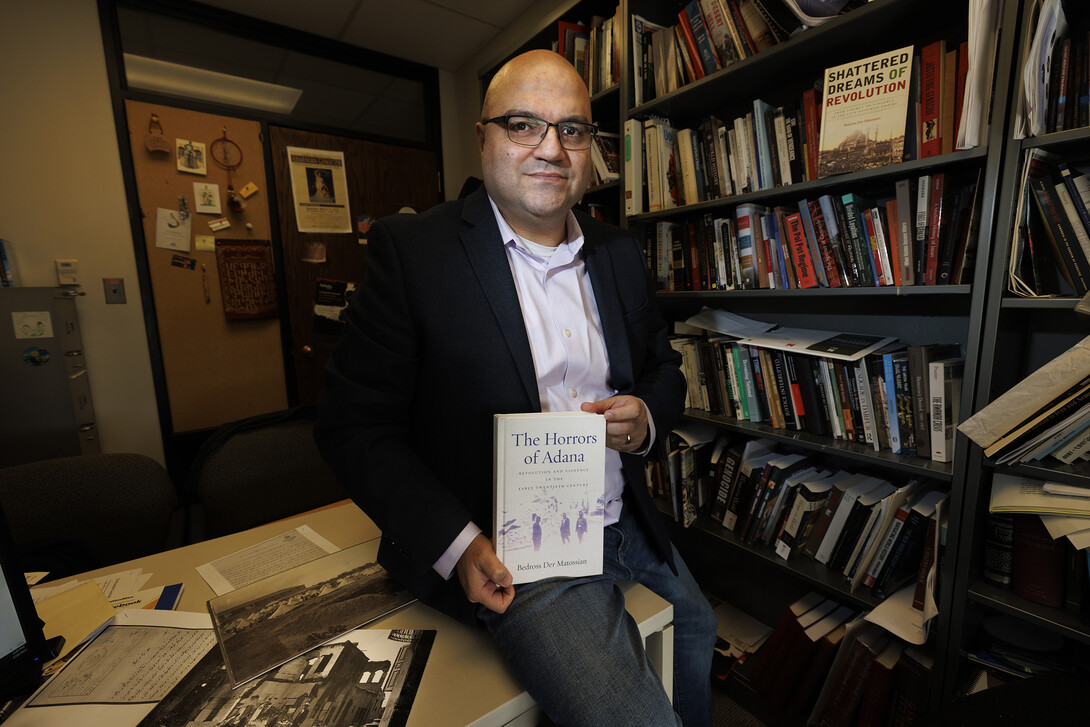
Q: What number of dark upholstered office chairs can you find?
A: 2